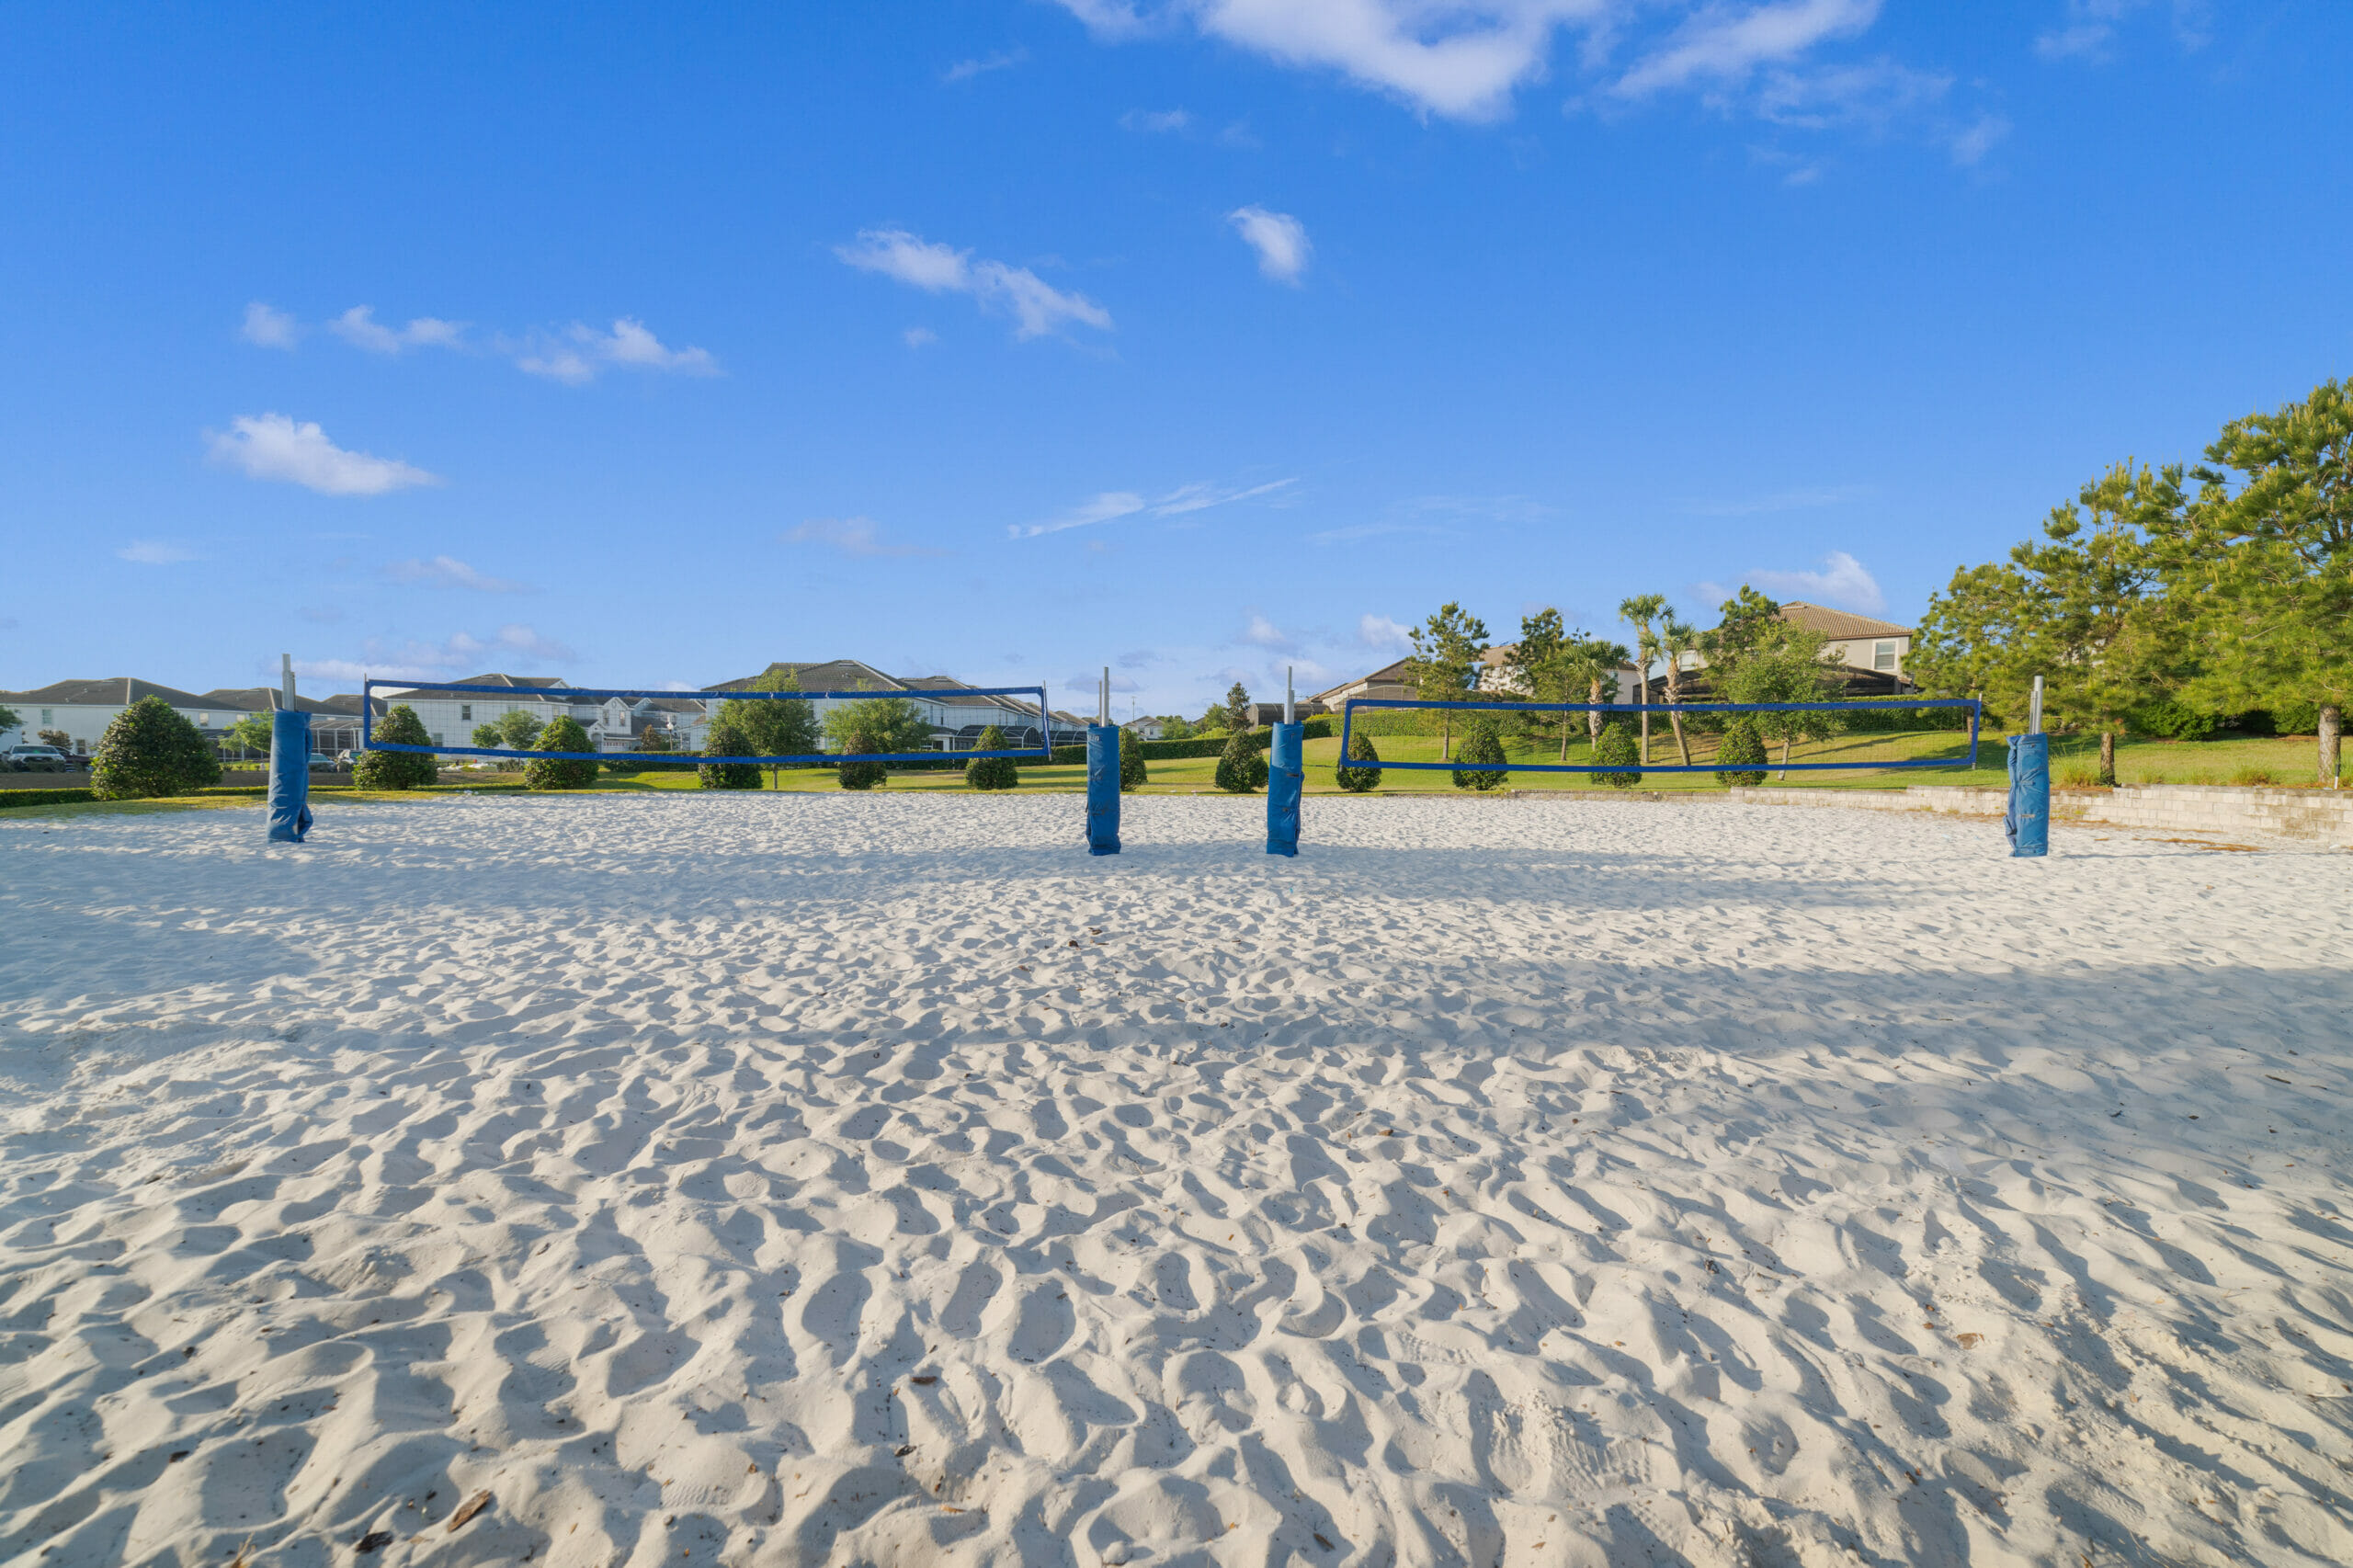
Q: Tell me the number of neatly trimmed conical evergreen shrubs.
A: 12